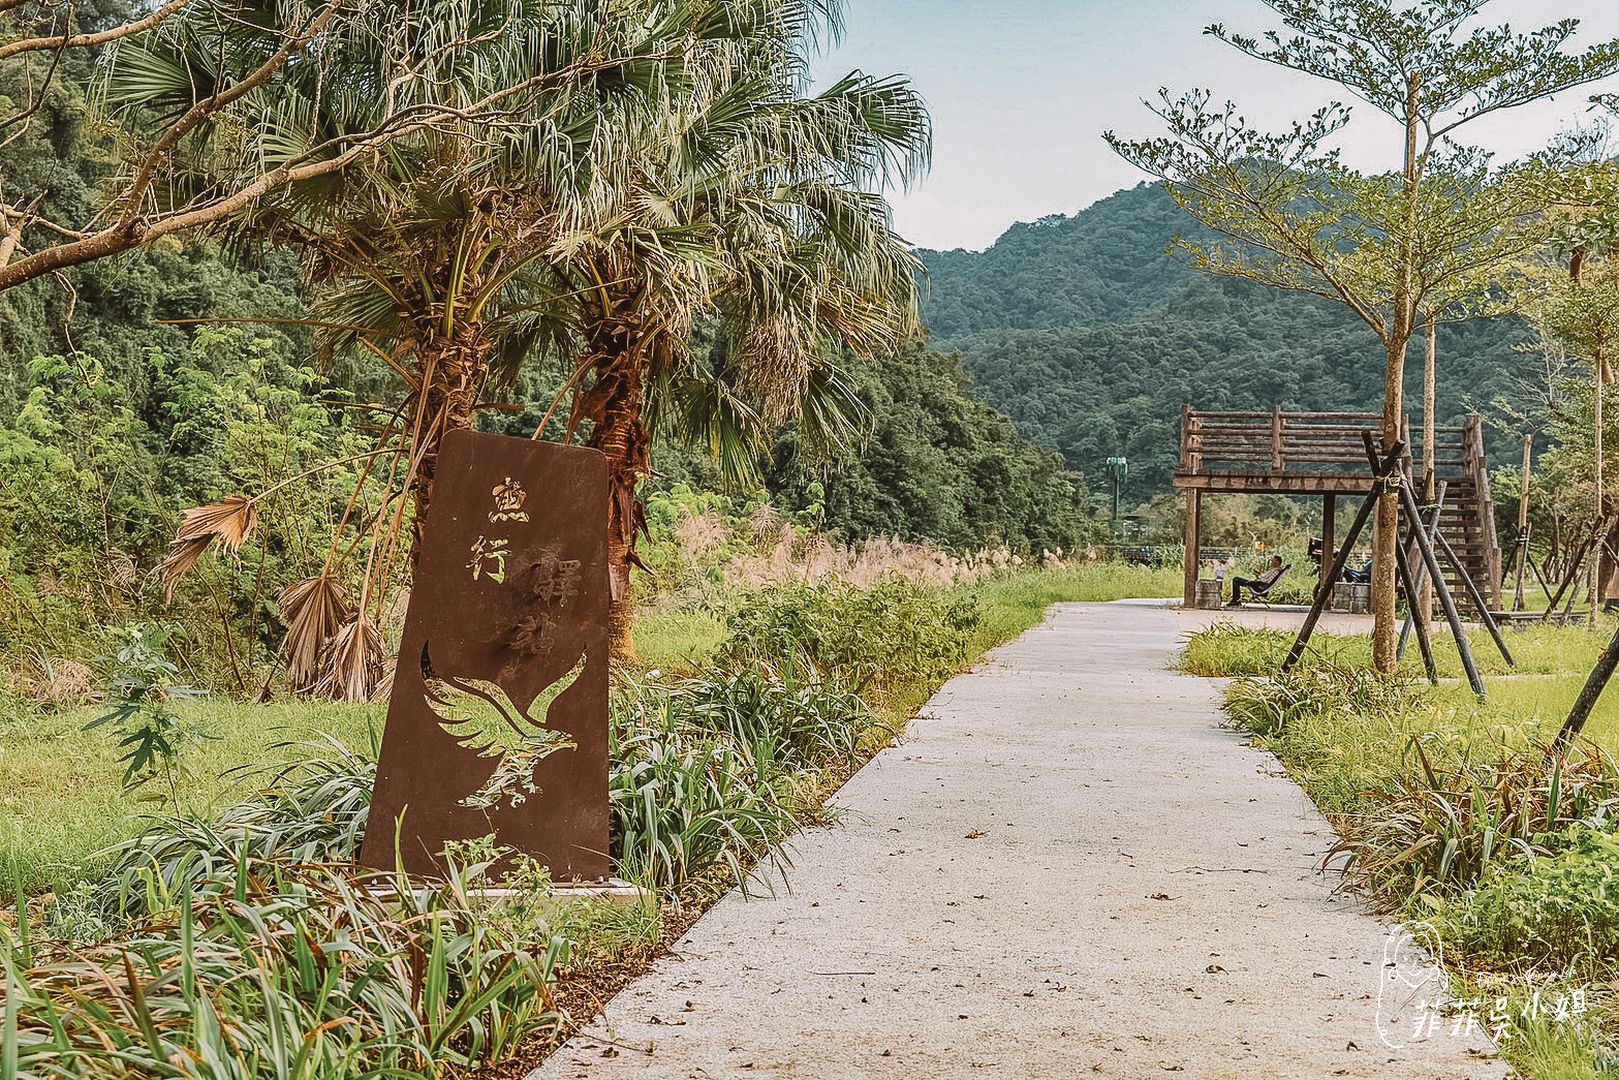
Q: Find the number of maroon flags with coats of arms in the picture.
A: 0